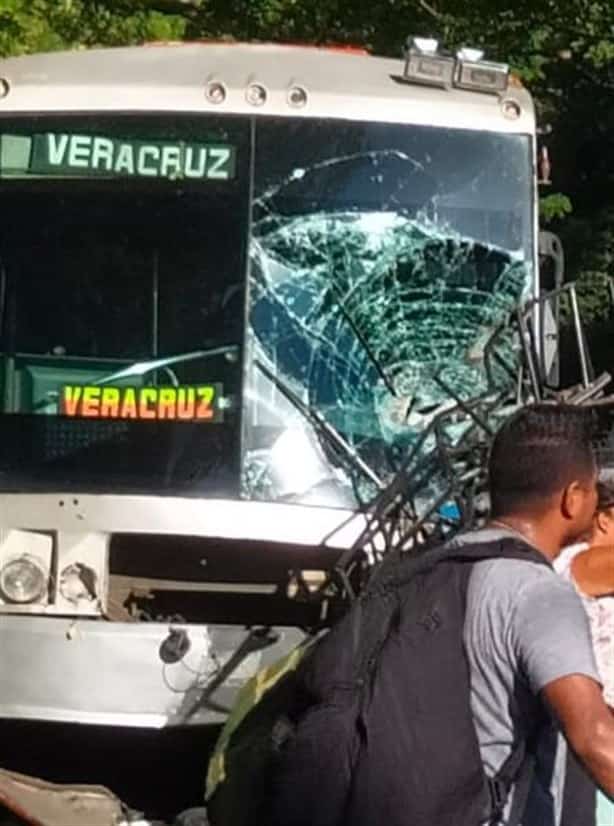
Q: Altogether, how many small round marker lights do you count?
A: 5